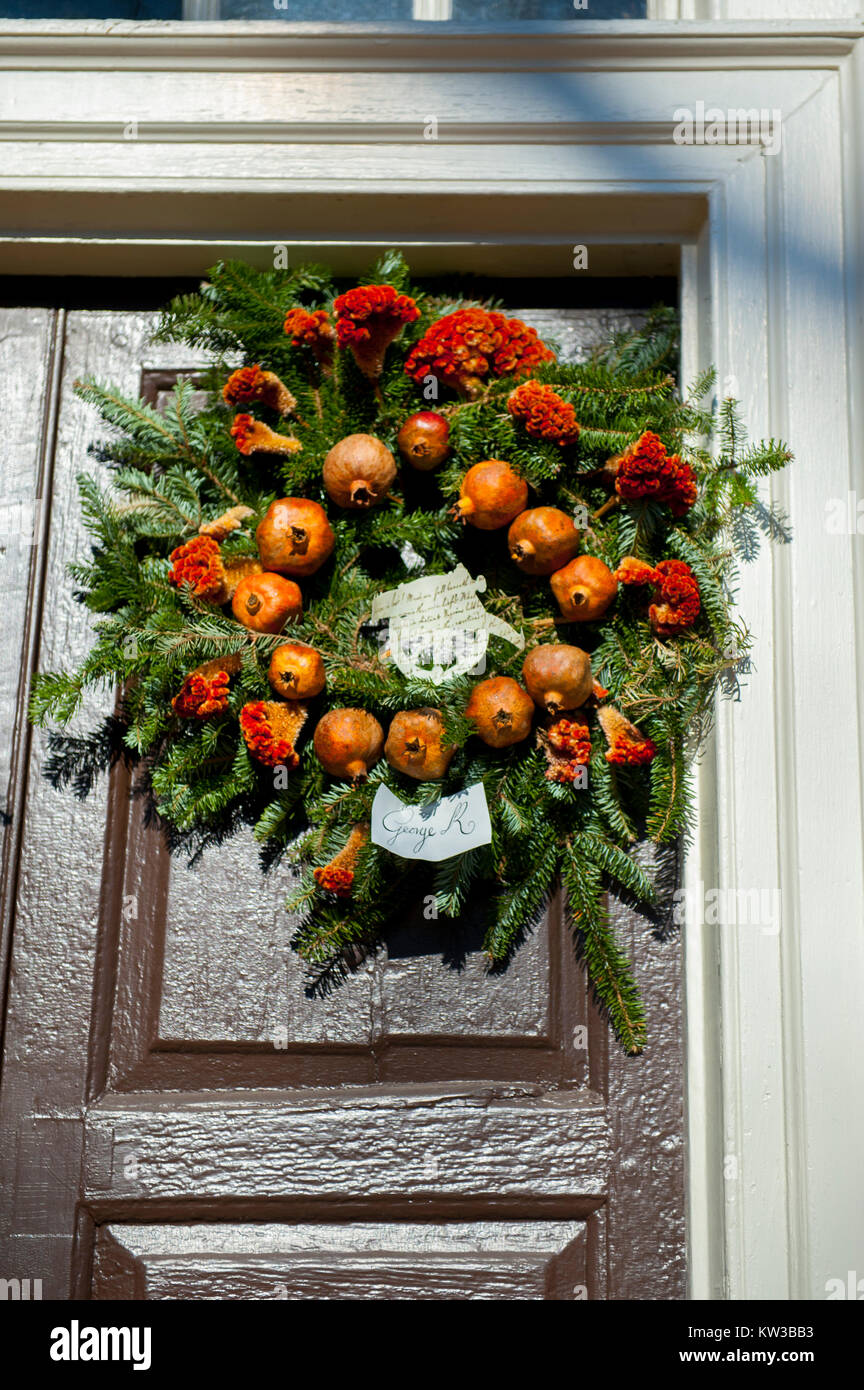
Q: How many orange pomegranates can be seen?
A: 12